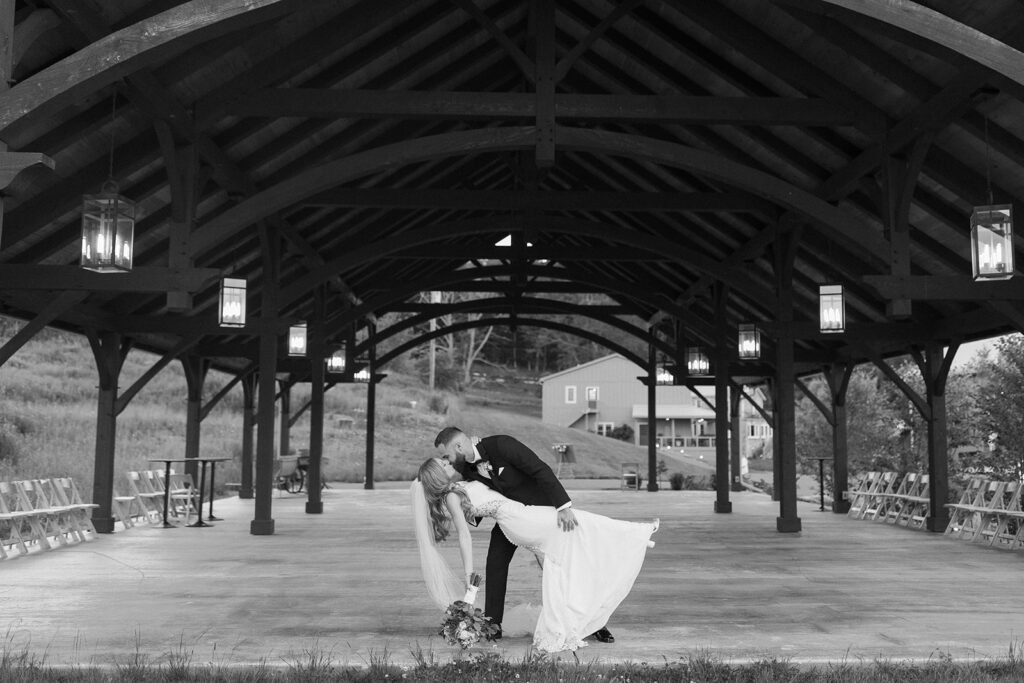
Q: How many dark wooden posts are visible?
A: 14